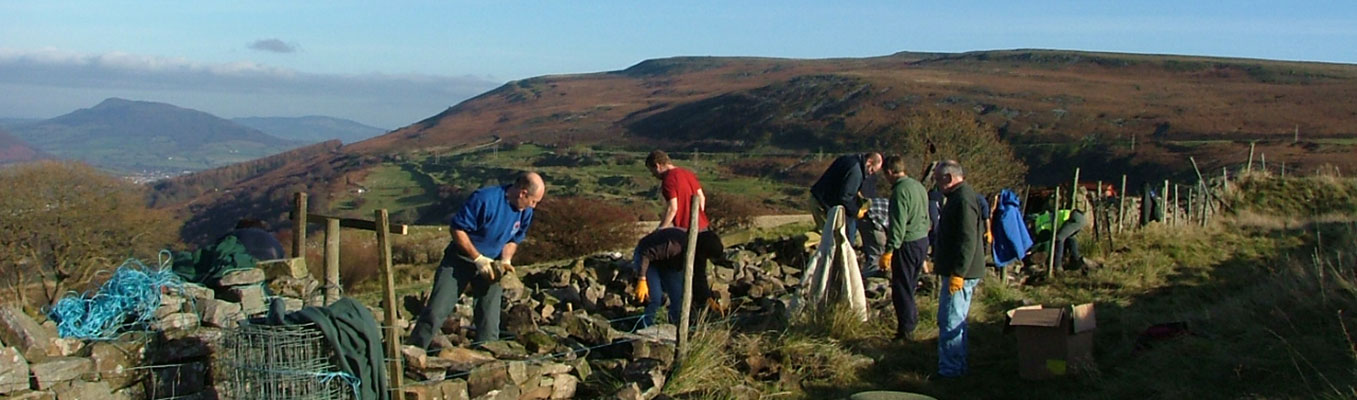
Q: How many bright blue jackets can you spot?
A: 1